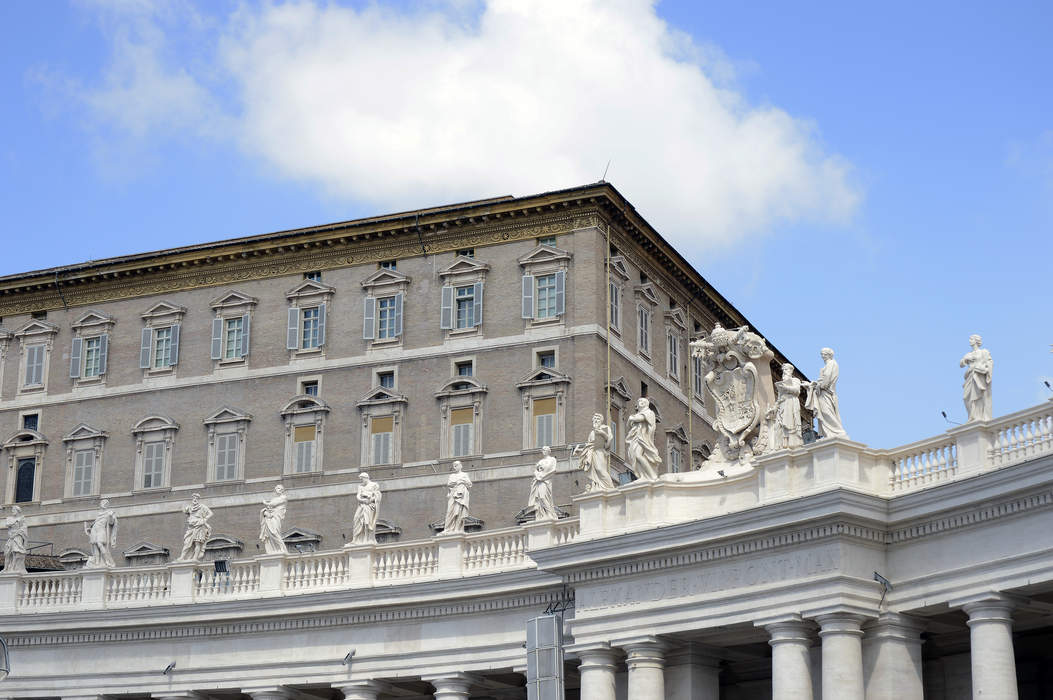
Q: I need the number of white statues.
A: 12